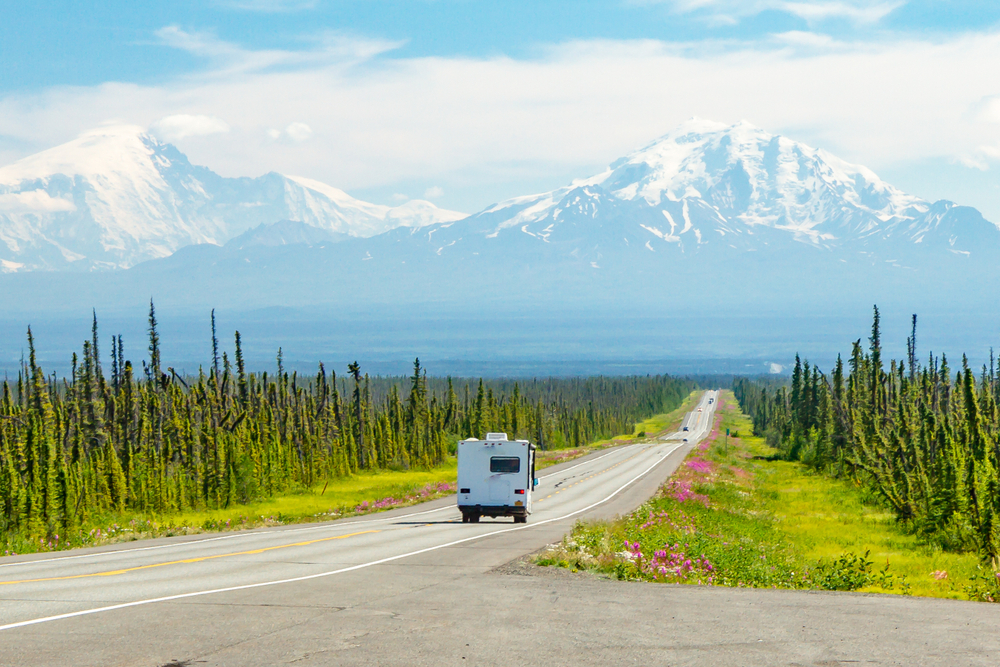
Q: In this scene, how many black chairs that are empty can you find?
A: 0